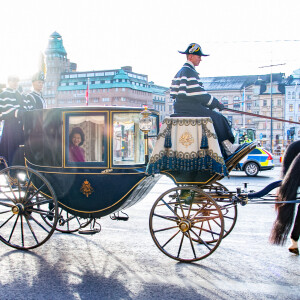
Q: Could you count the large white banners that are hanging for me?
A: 1